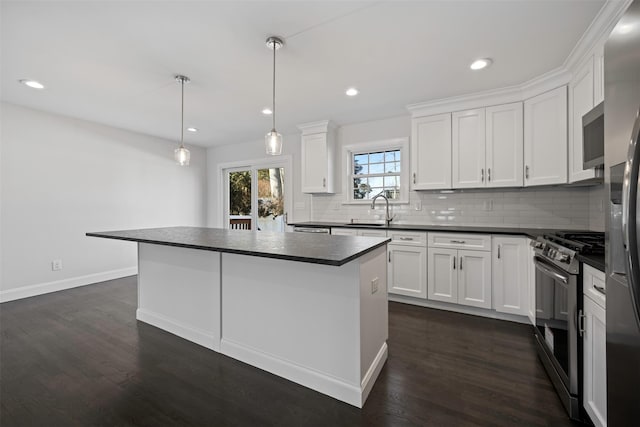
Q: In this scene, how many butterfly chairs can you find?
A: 0